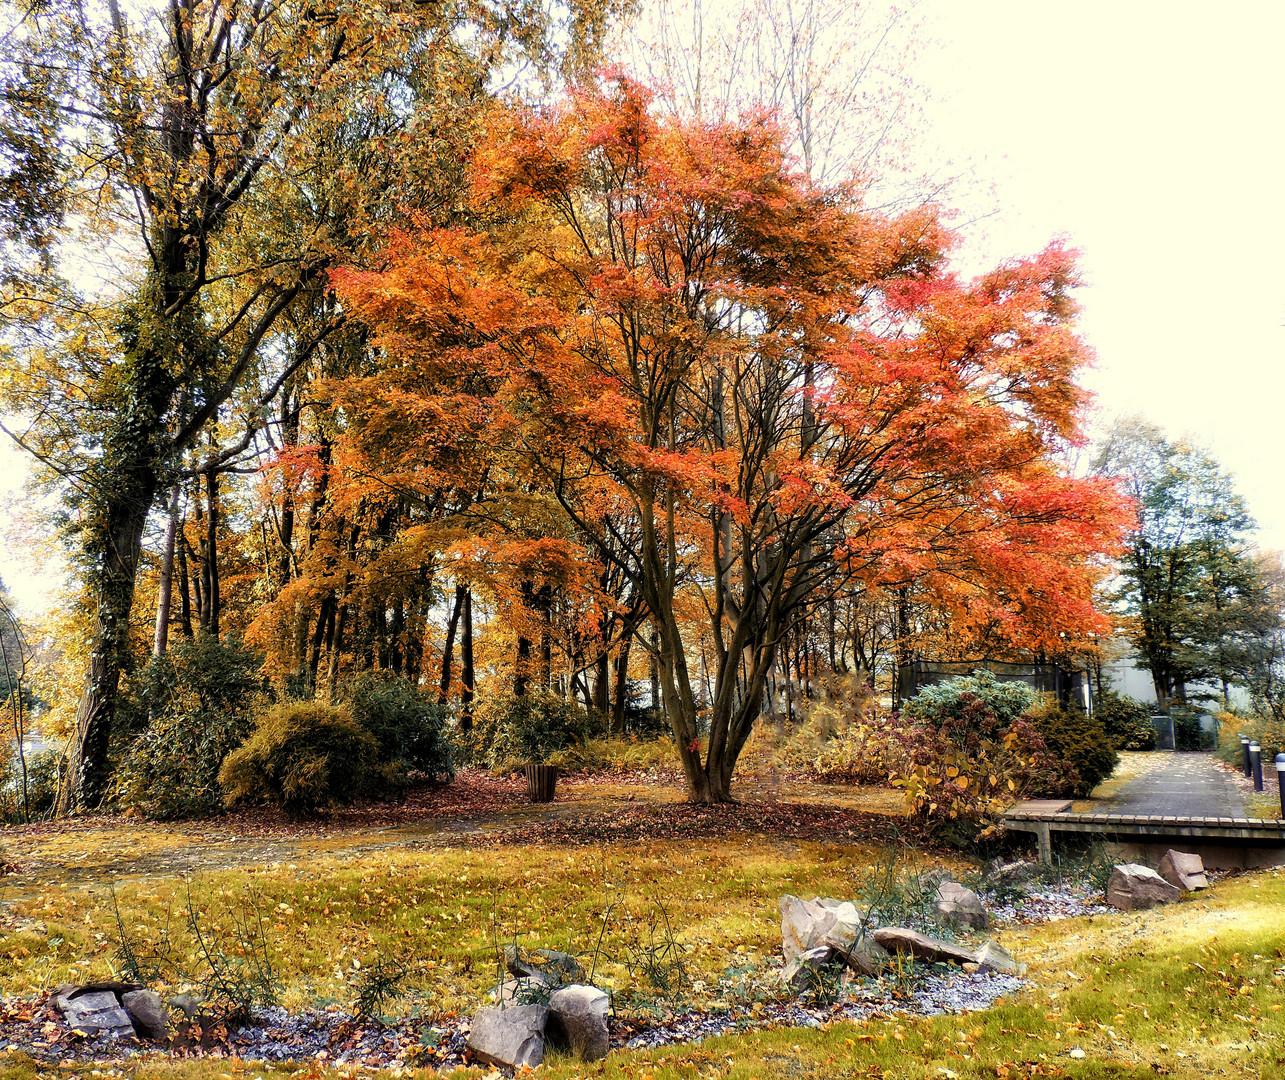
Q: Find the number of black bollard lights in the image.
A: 3